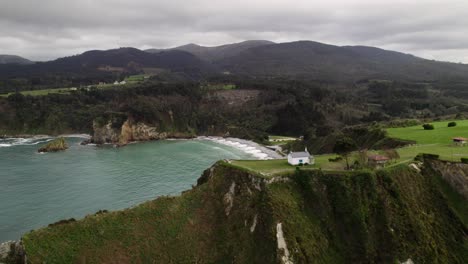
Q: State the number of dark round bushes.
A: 2